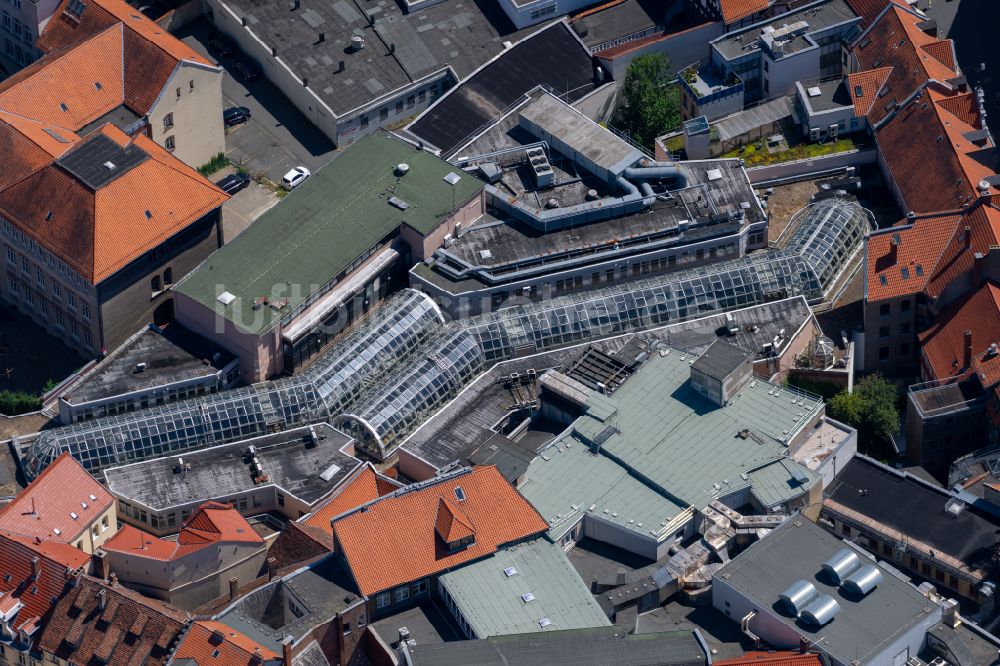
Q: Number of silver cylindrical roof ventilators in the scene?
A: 4